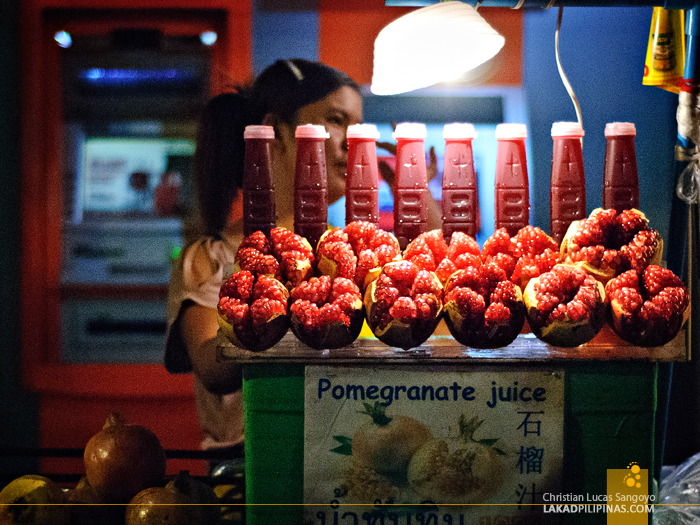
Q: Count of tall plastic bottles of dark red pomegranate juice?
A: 8